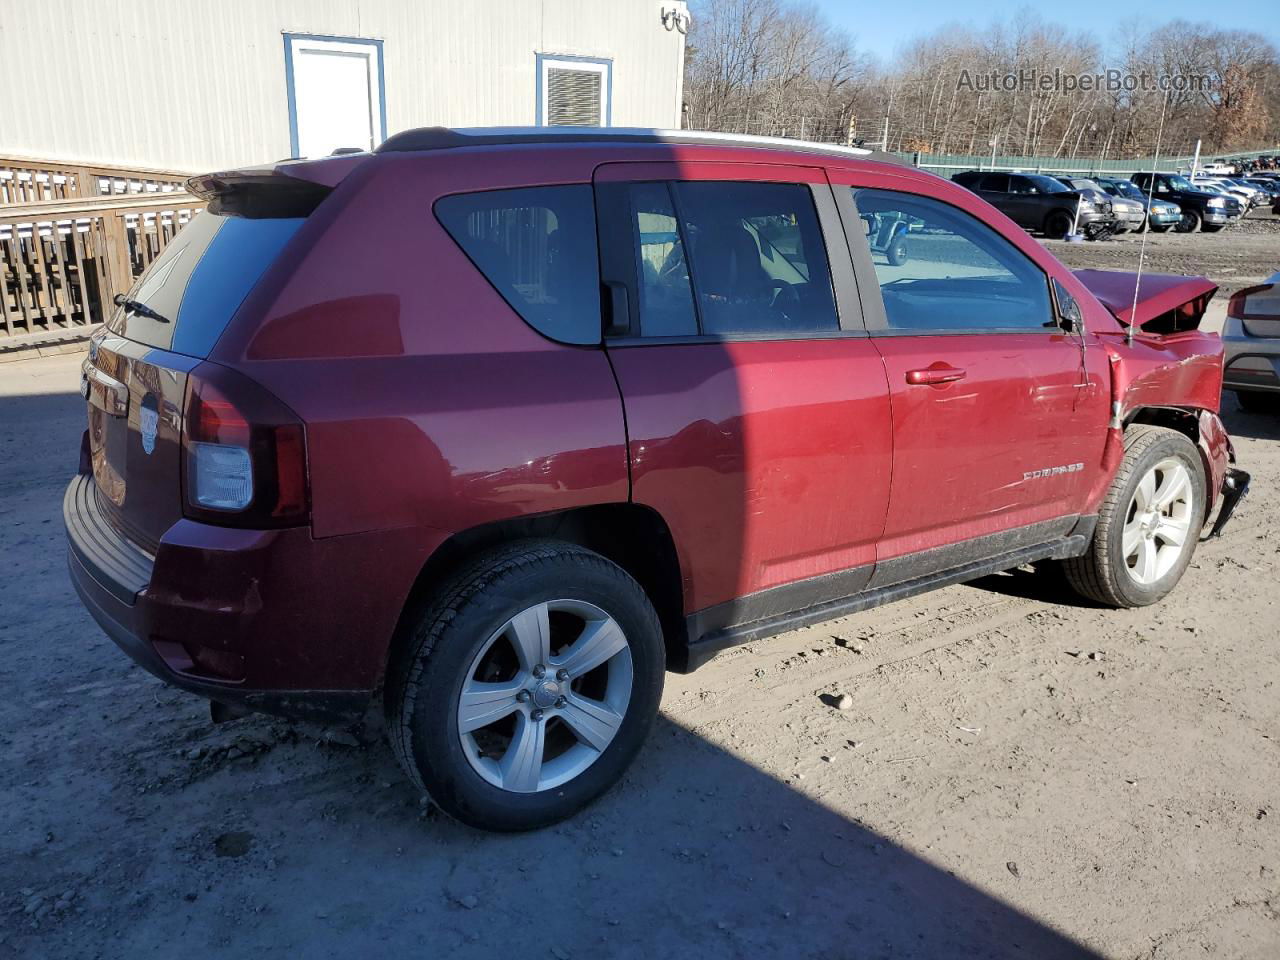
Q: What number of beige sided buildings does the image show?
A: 1